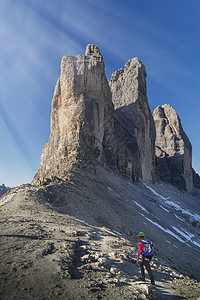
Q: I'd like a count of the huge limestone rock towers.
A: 3